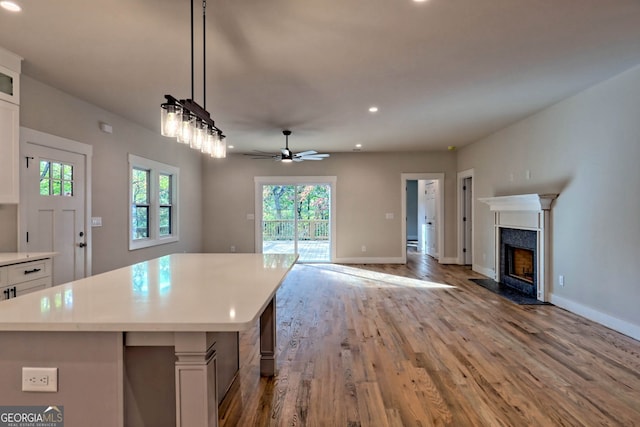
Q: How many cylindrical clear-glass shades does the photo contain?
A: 5